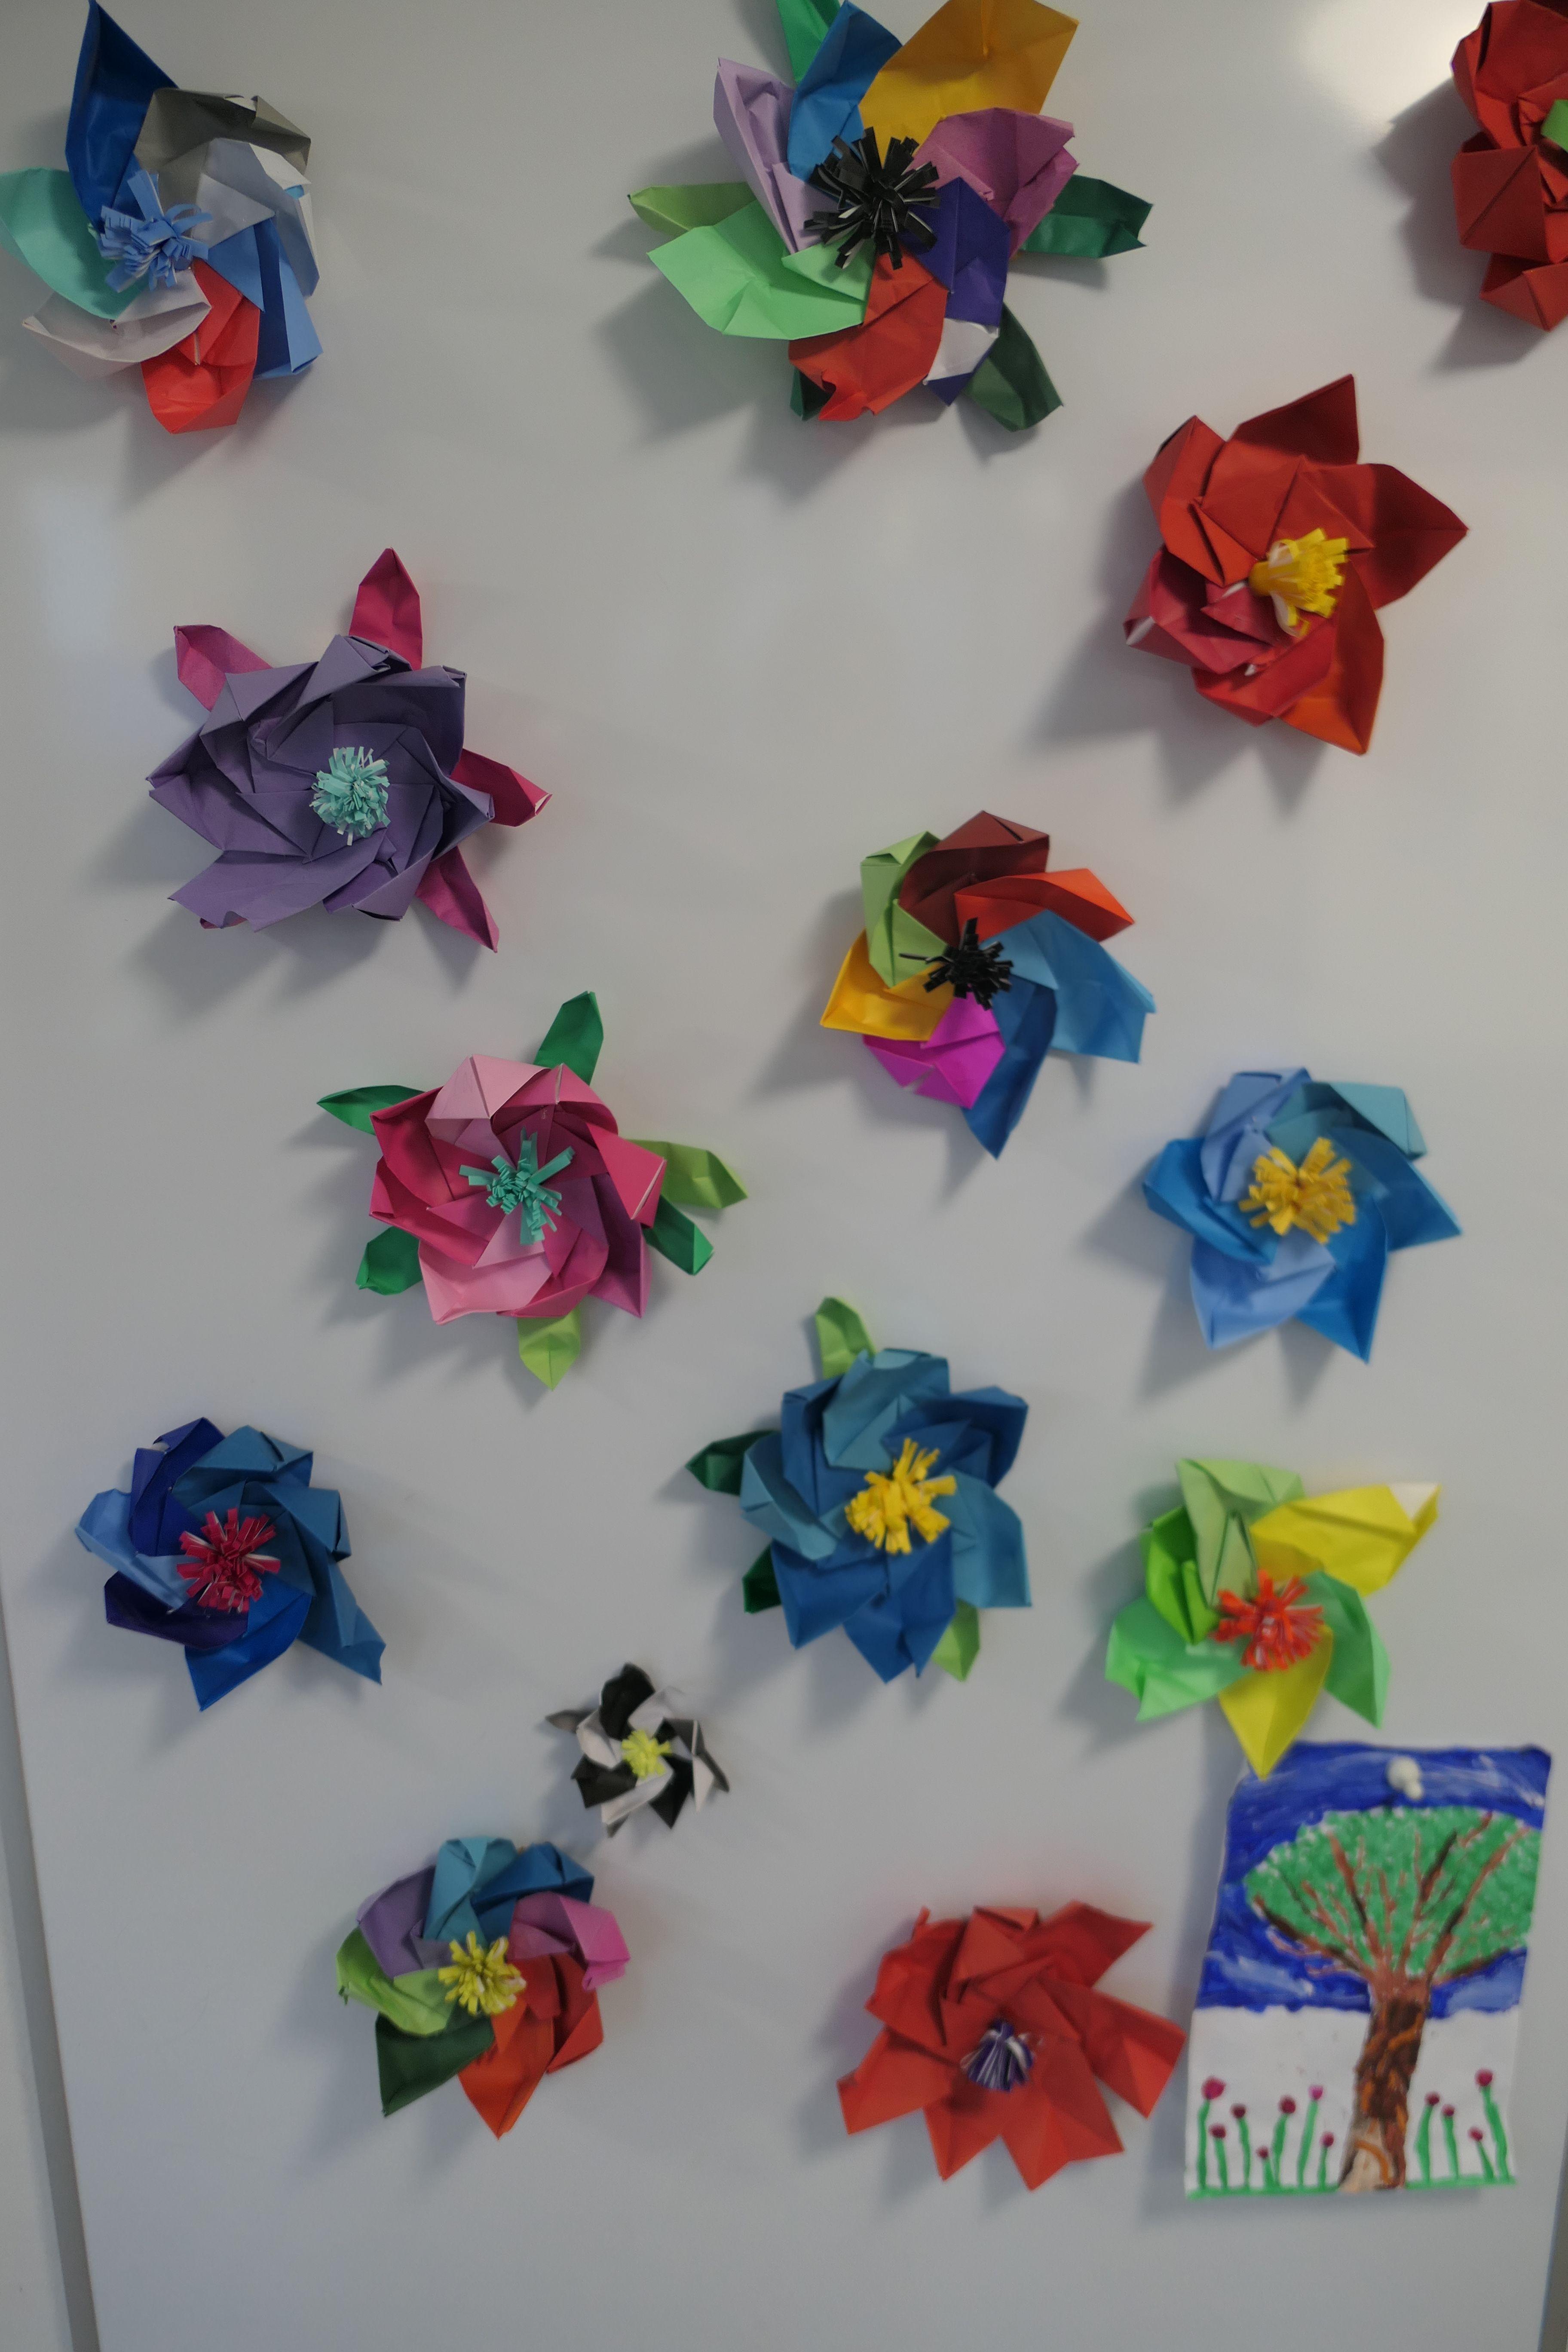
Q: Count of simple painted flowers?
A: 11